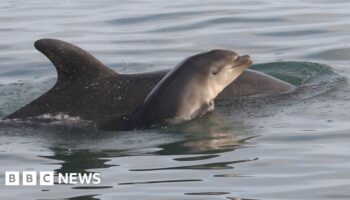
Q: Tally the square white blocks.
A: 3